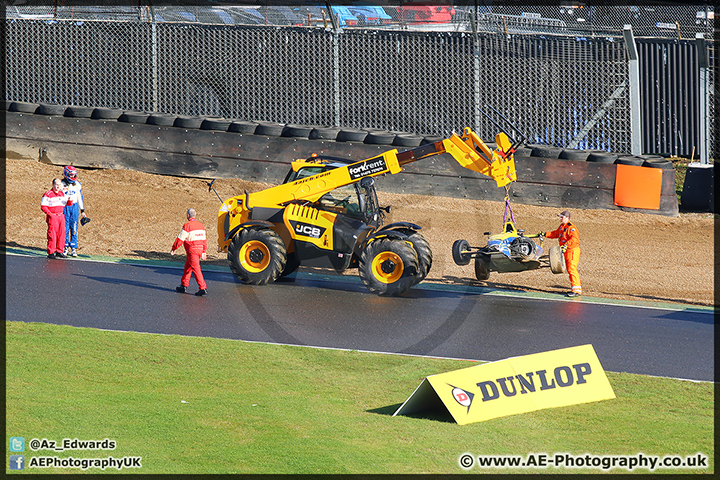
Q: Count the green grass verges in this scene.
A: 1